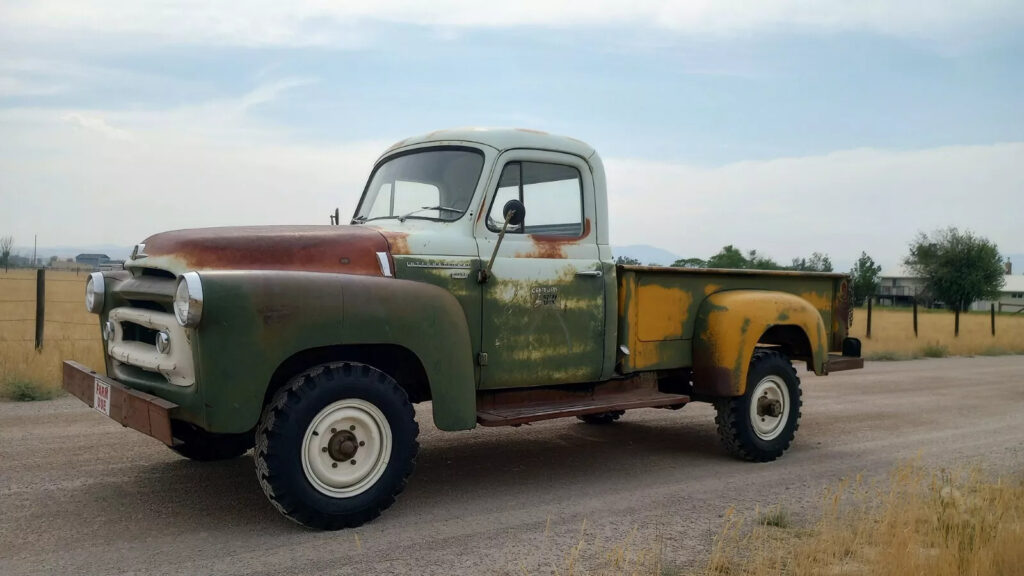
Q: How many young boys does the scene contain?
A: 0